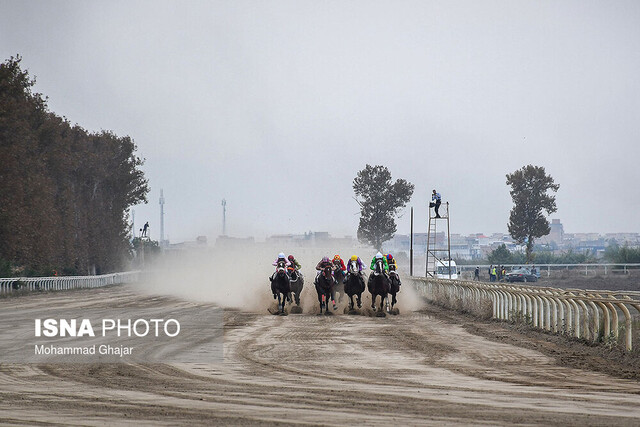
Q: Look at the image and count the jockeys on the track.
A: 7